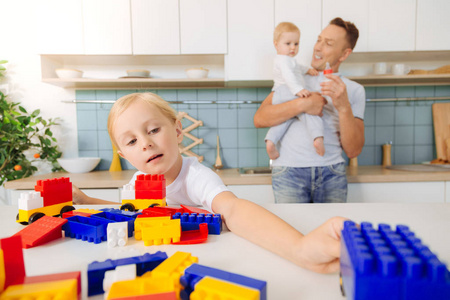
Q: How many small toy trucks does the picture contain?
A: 2